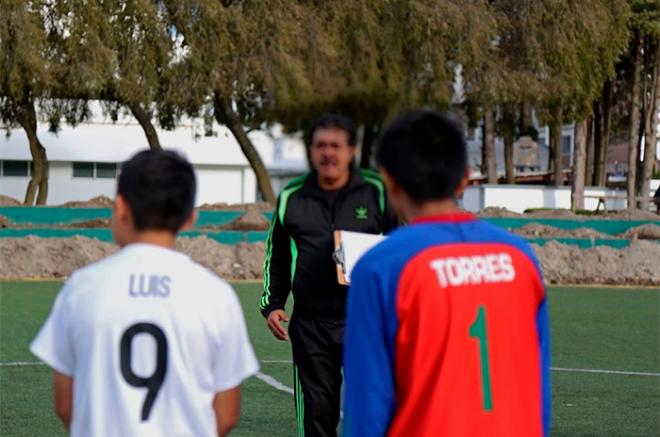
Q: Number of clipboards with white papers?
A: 1